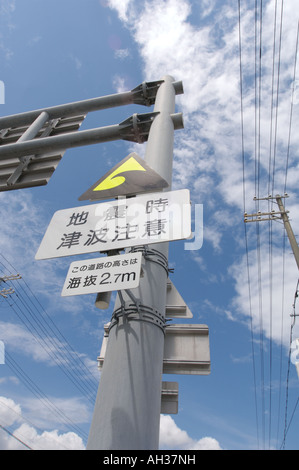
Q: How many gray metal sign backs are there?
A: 4